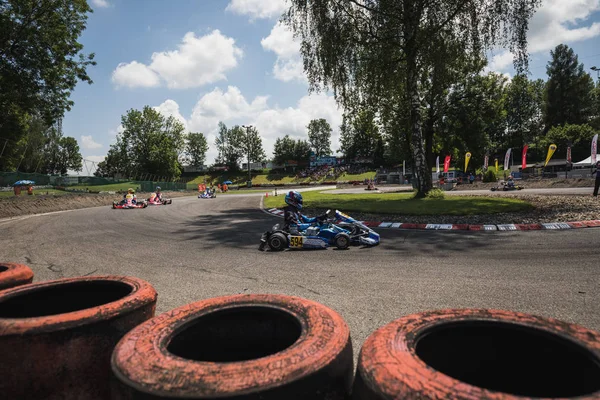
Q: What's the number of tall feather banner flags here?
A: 11